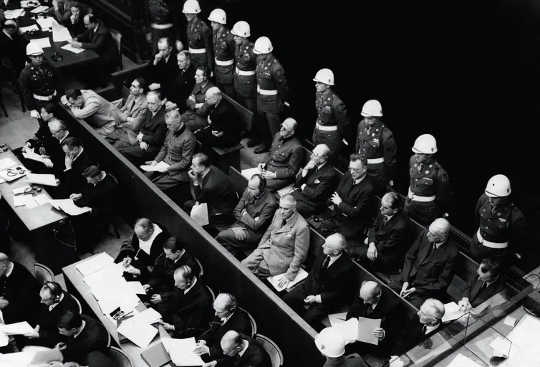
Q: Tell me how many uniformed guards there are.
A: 11